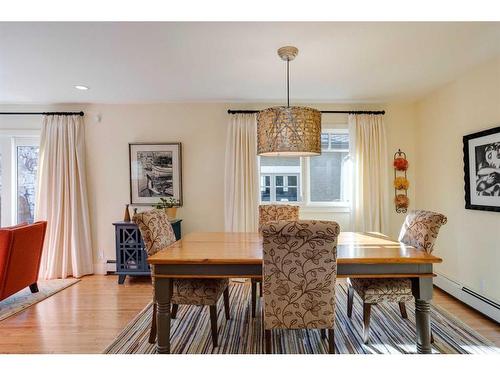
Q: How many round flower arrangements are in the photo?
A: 3